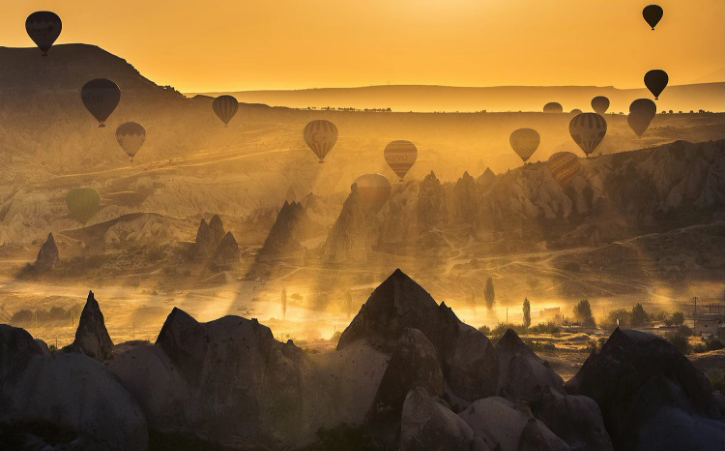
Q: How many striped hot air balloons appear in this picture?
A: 5